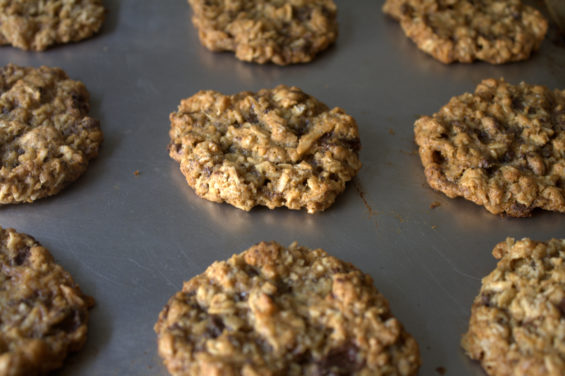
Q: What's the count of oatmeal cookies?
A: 9